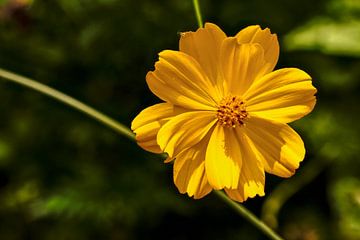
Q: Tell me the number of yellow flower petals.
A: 11